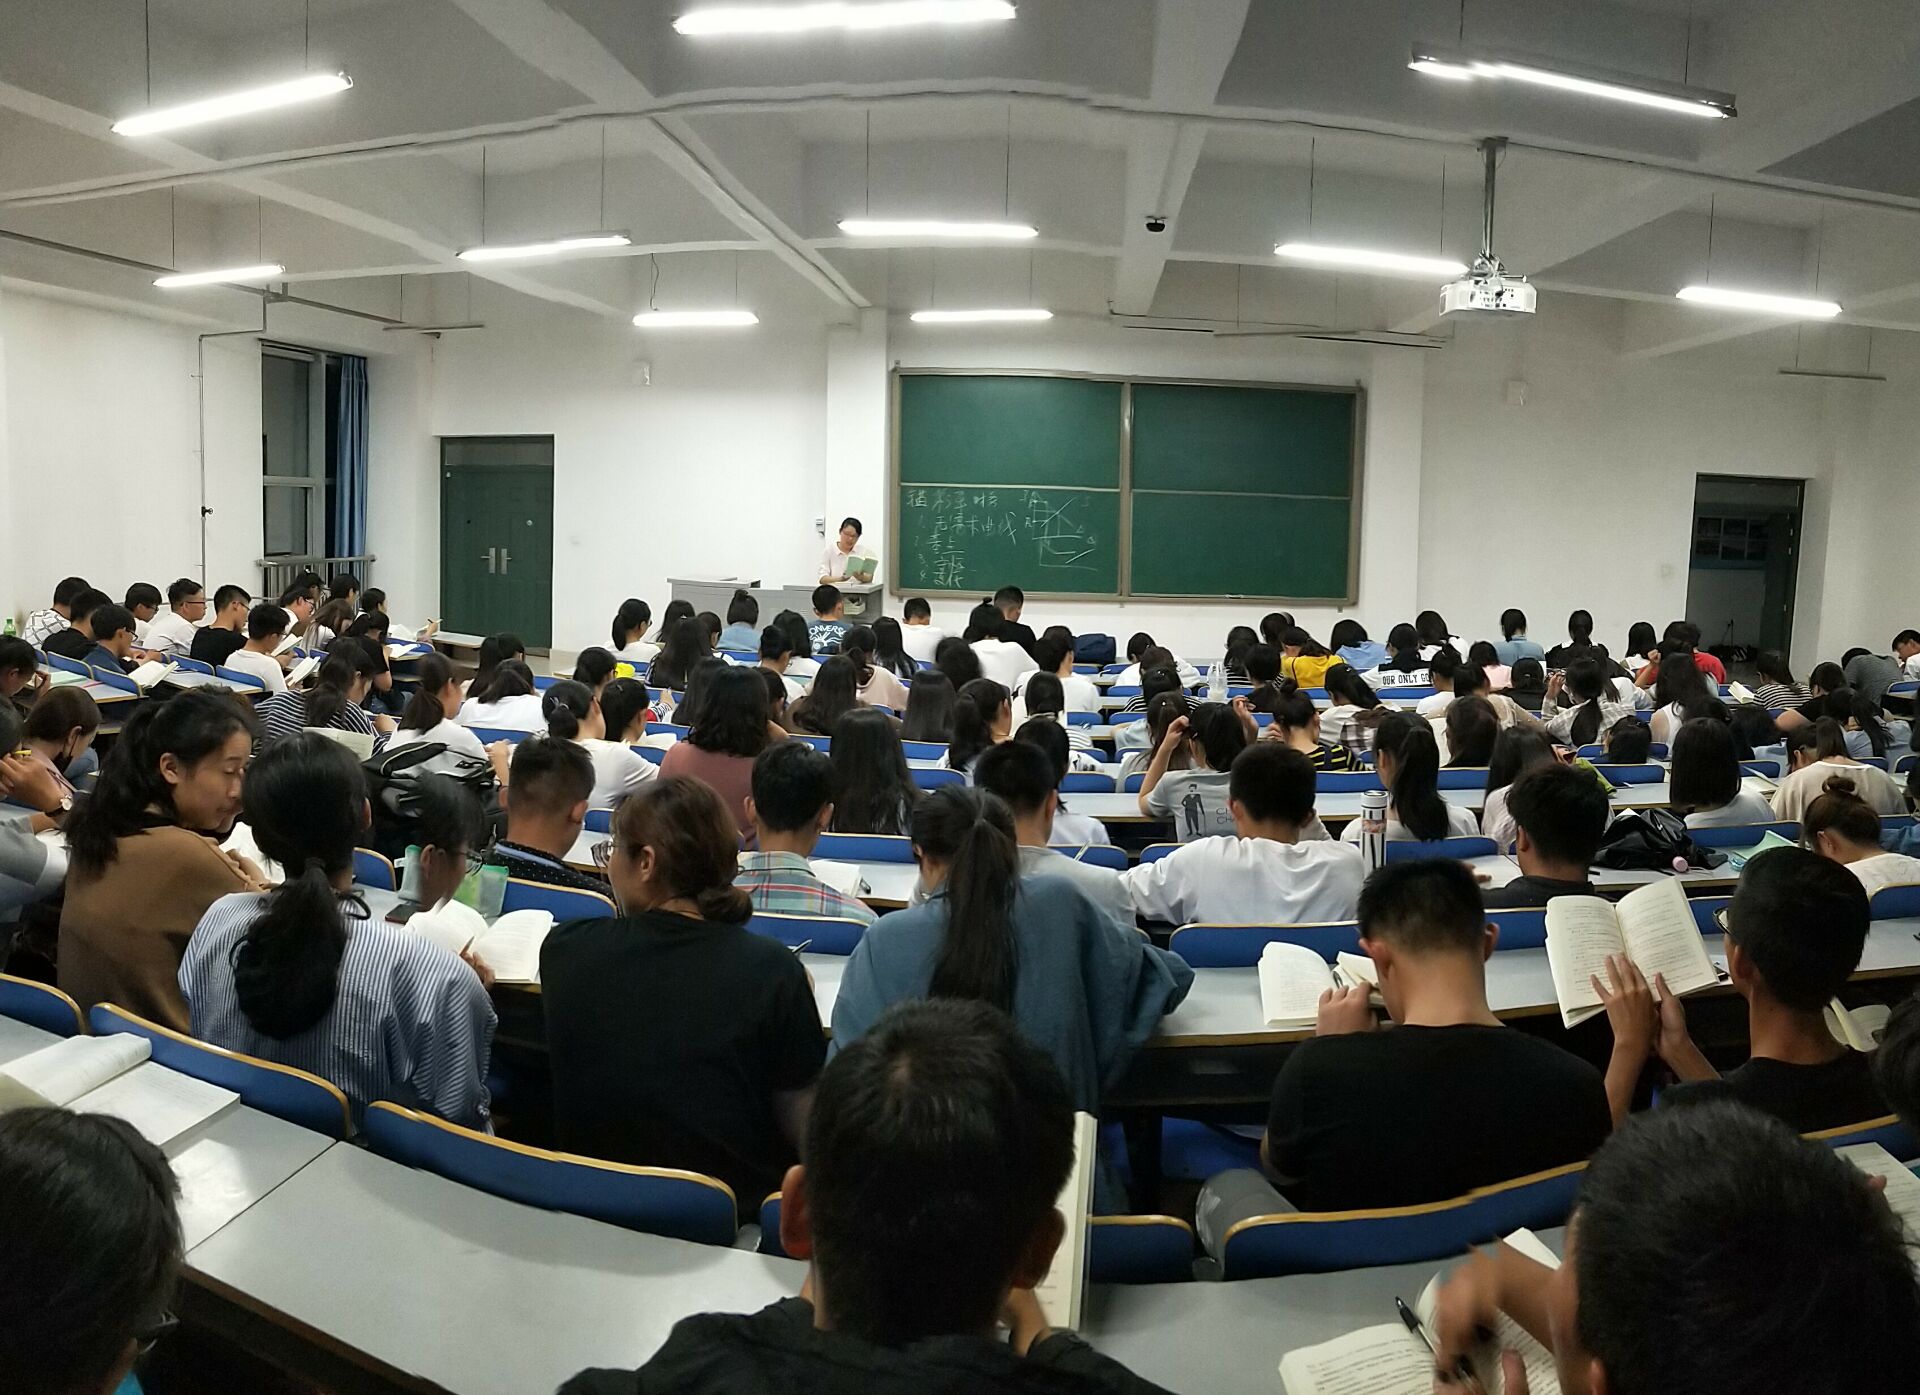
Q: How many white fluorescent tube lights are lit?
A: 10